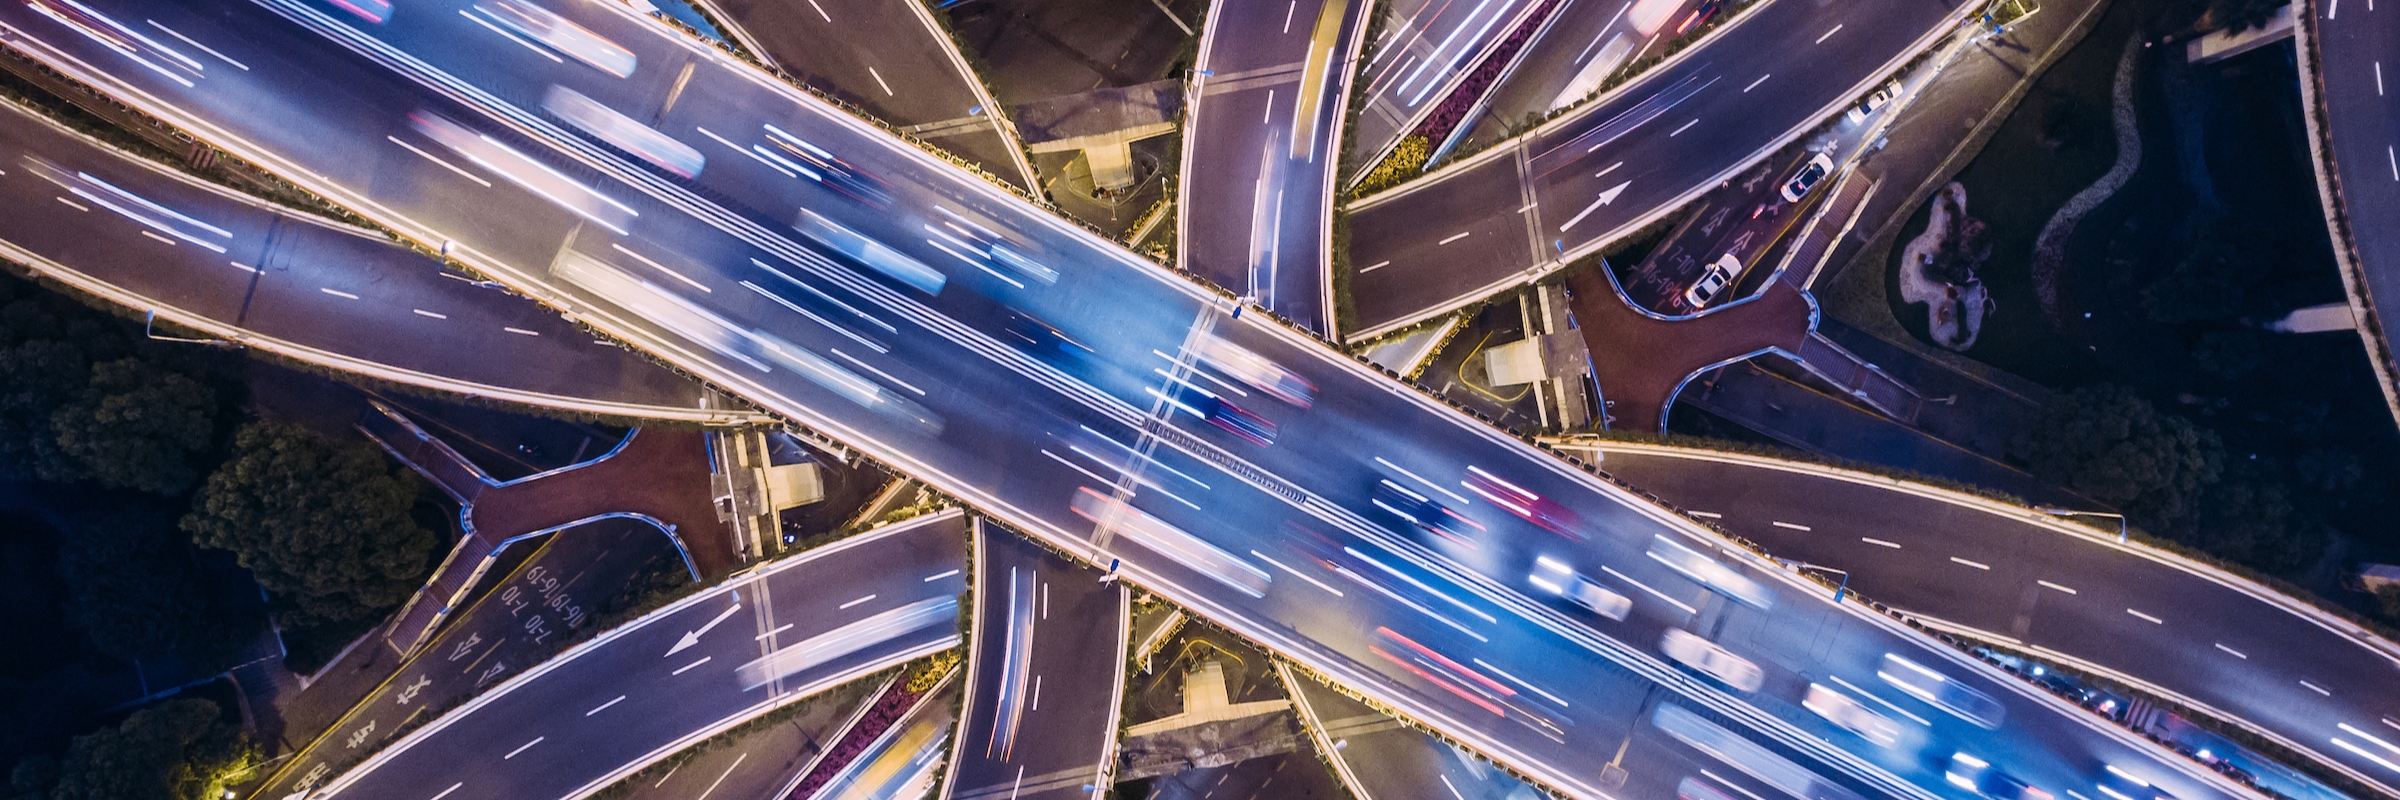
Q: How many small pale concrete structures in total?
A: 4